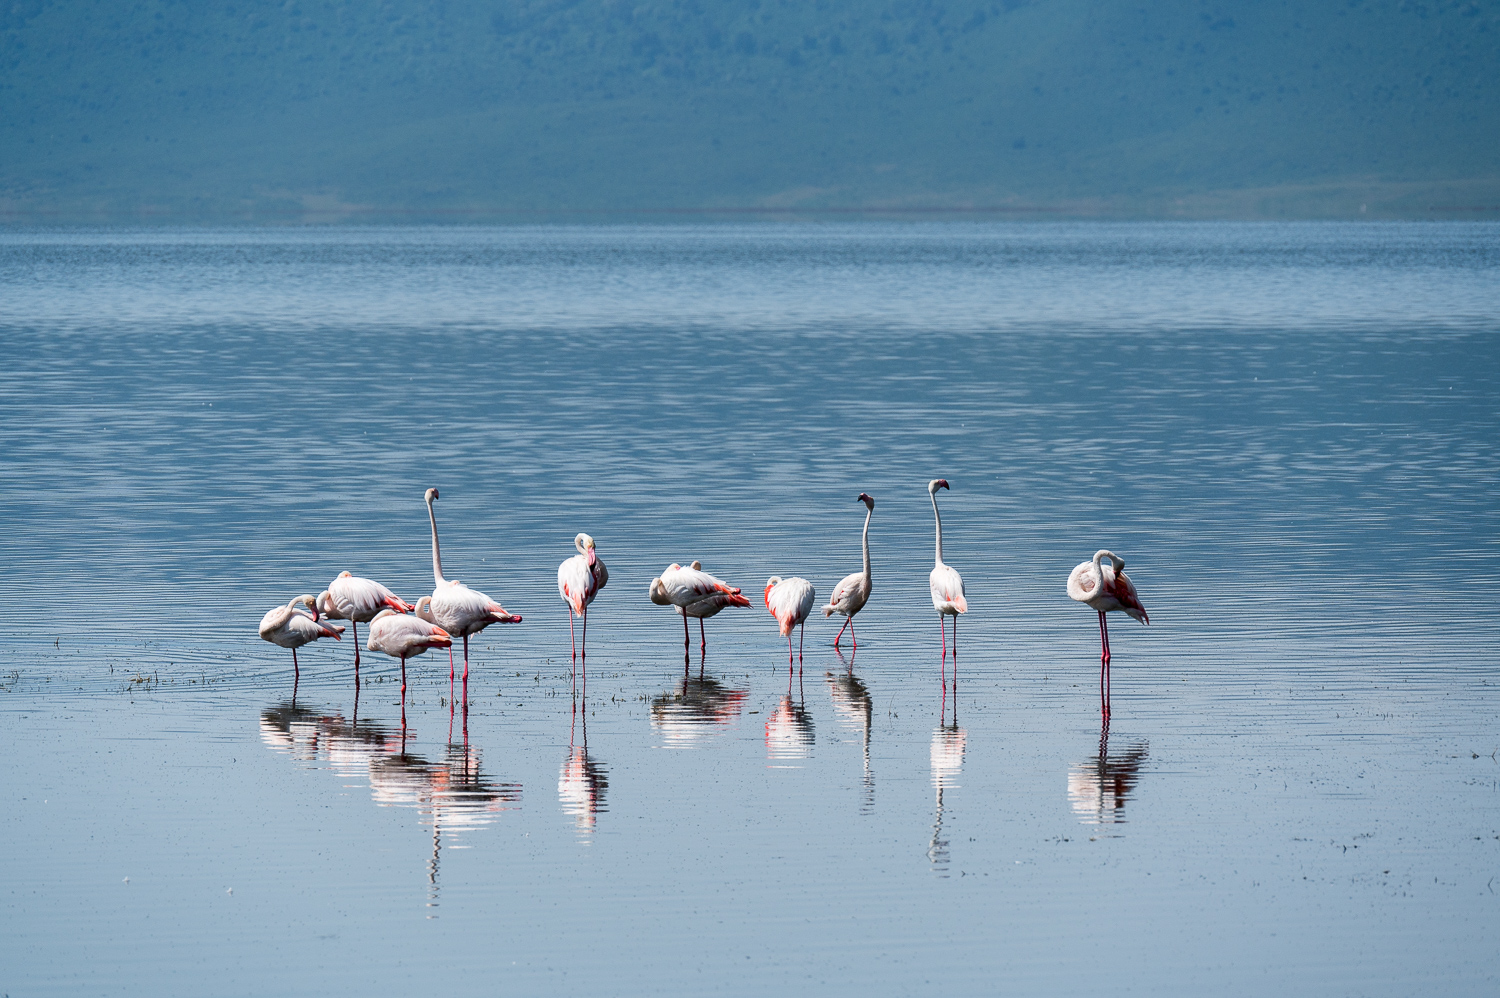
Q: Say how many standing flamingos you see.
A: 12